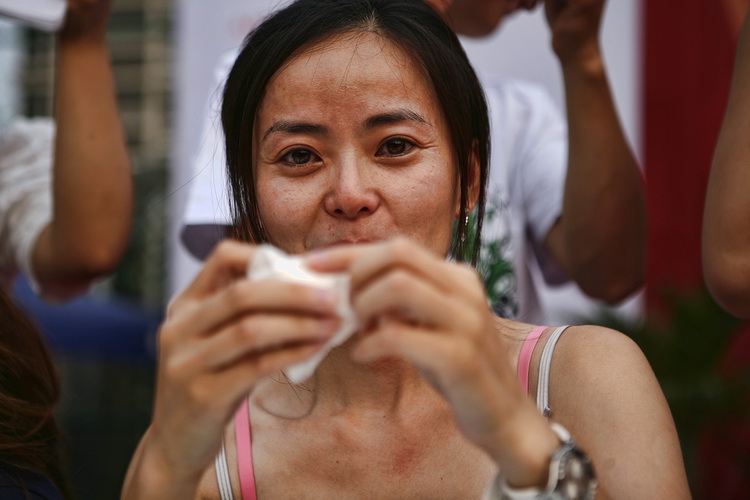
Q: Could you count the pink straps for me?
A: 2